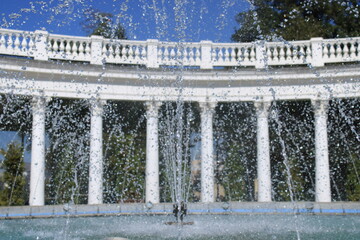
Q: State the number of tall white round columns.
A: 6